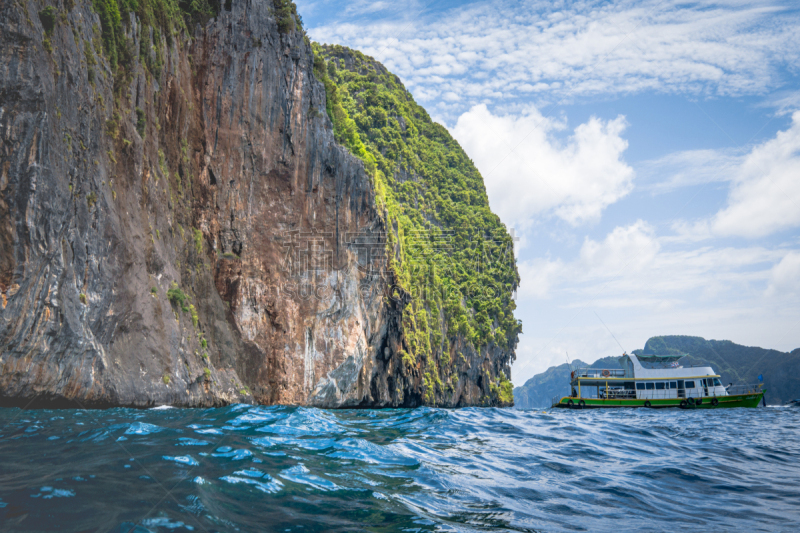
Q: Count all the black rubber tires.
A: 7